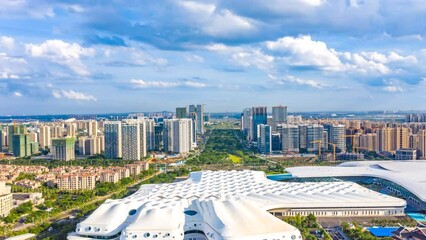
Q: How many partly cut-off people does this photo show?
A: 0